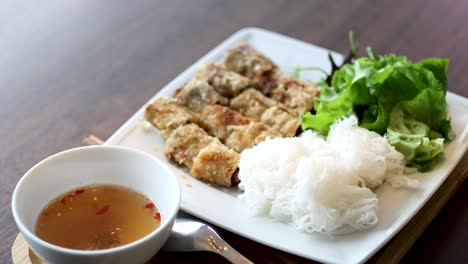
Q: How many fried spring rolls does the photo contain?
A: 12